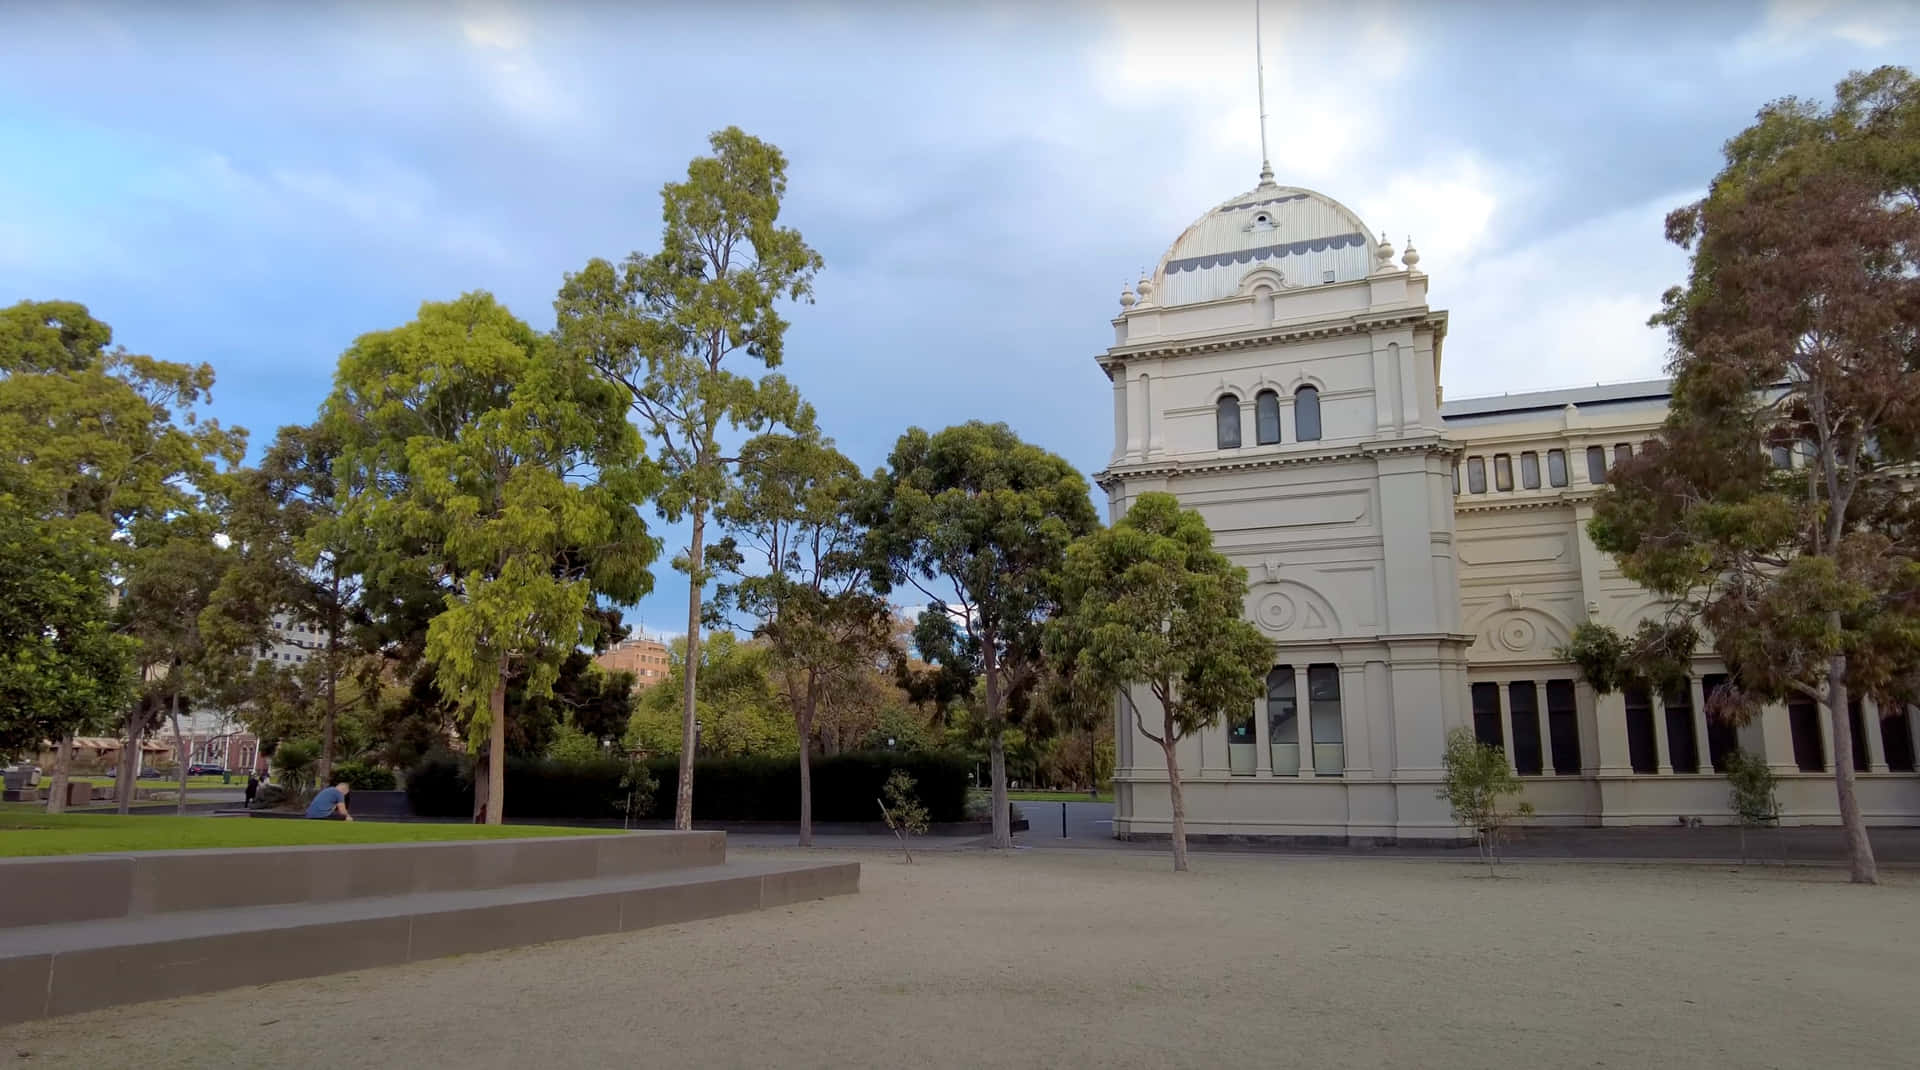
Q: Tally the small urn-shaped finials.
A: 4